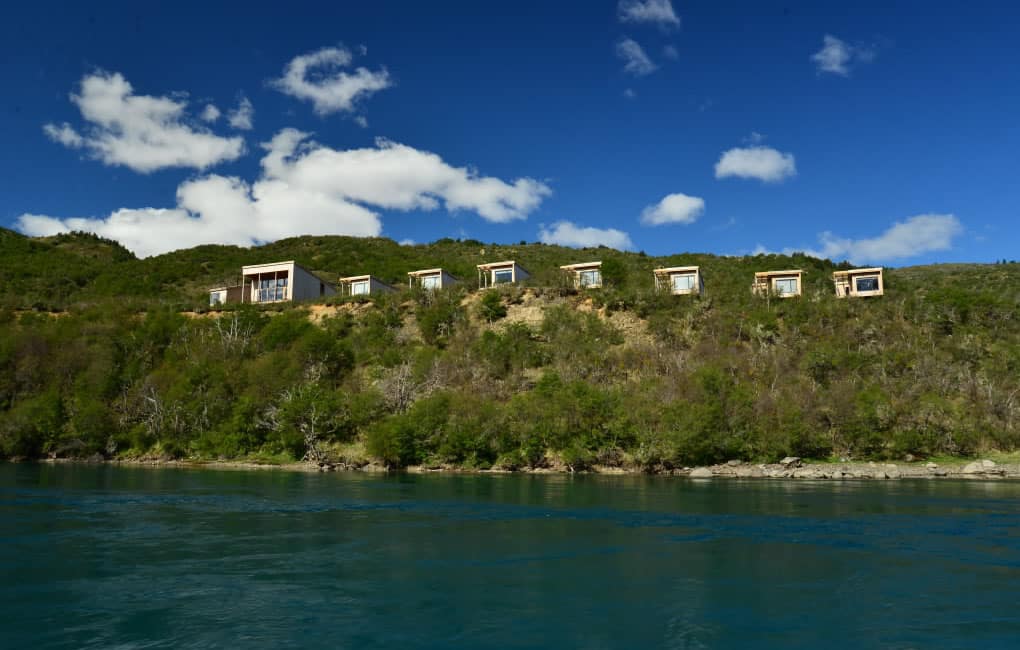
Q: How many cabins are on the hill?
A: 8